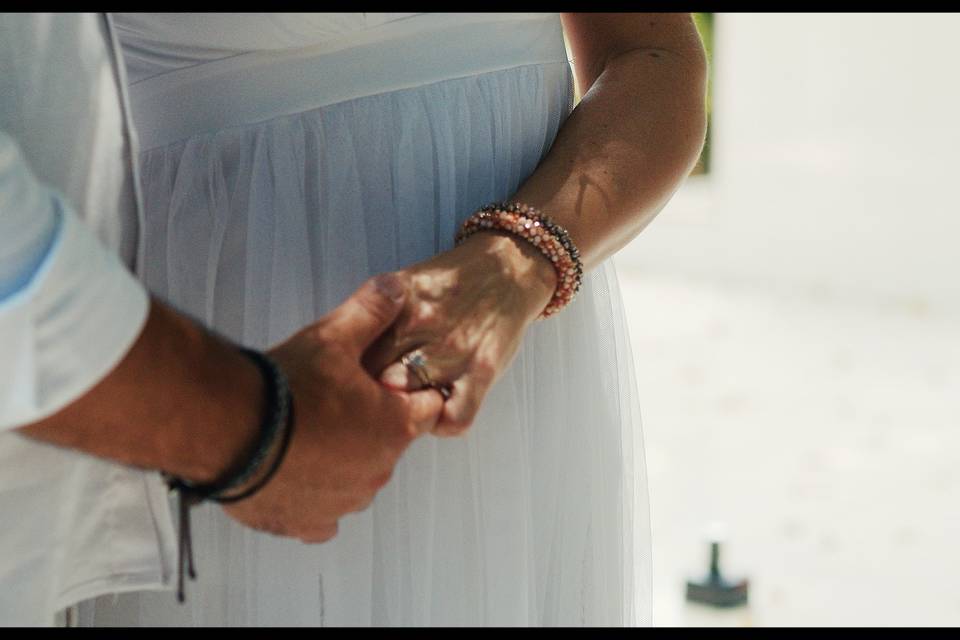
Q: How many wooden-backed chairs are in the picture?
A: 0